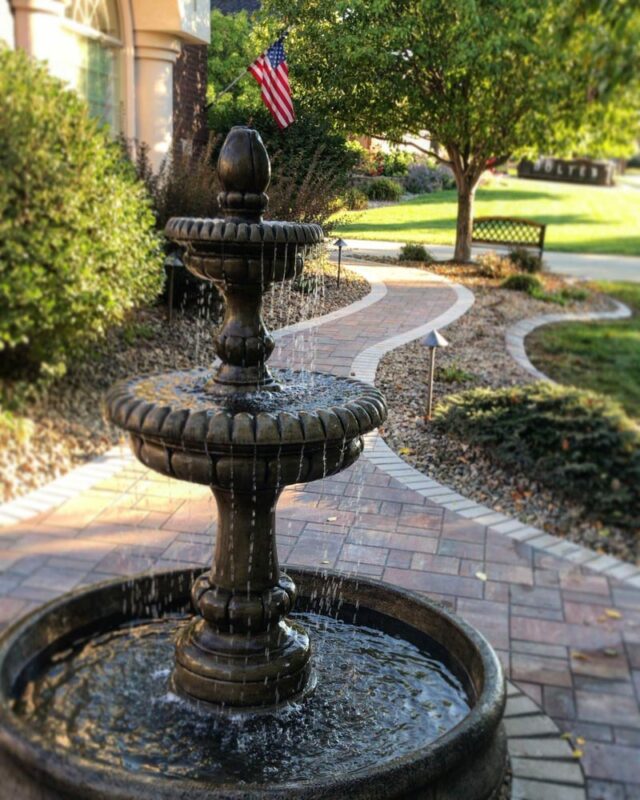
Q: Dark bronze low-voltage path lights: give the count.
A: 3